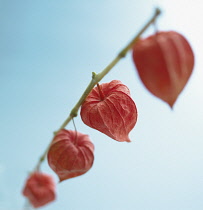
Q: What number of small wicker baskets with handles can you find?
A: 0